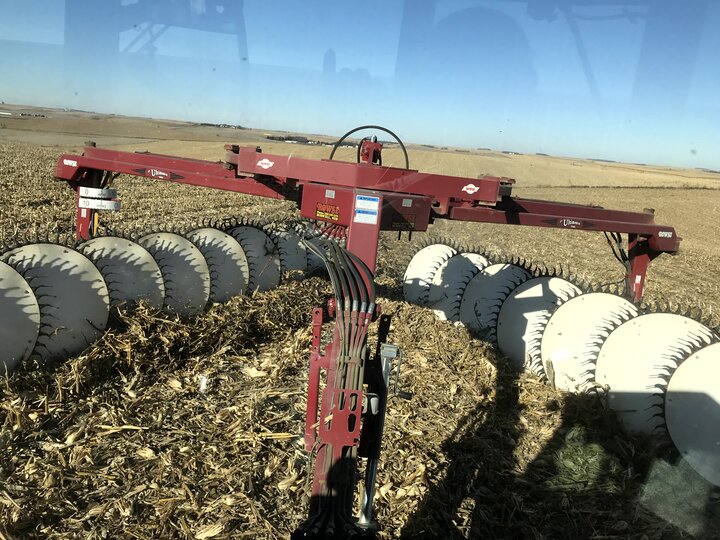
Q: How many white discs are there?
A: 15